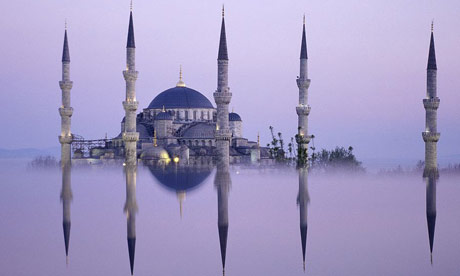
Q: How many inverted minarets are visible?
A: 5